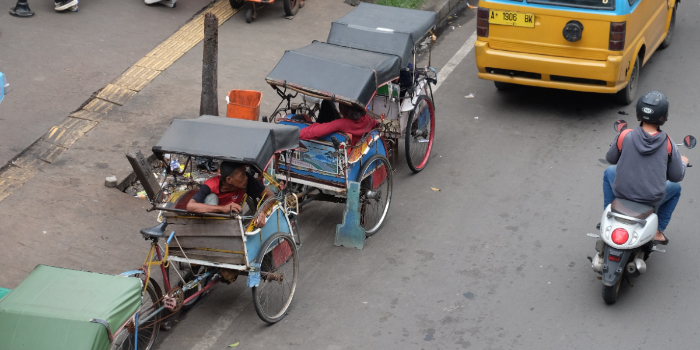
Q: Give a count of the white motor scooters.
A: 1